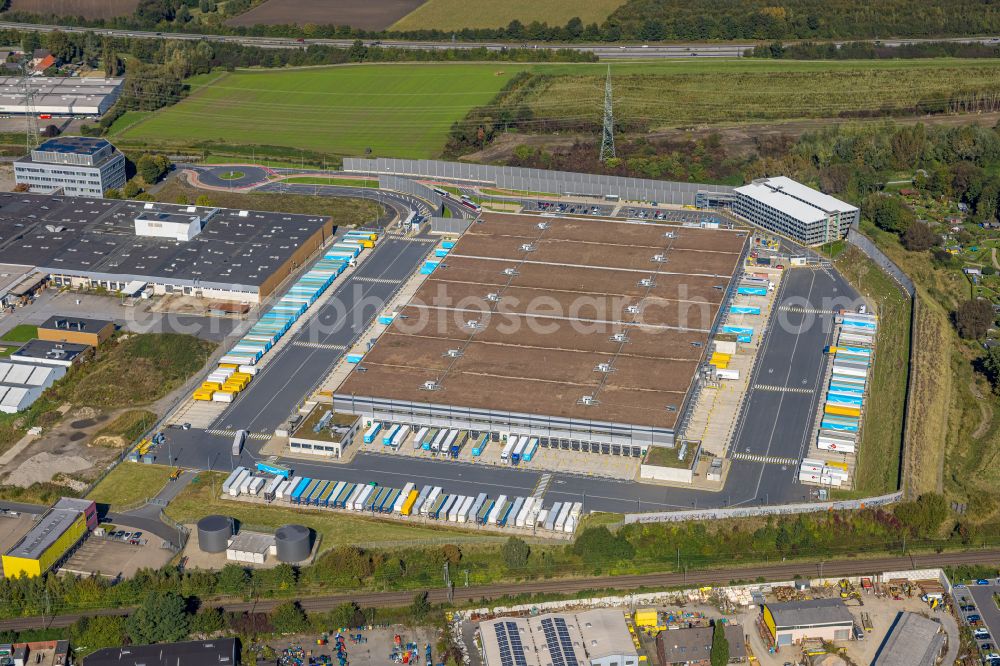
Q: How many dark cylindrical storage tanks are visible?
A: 2